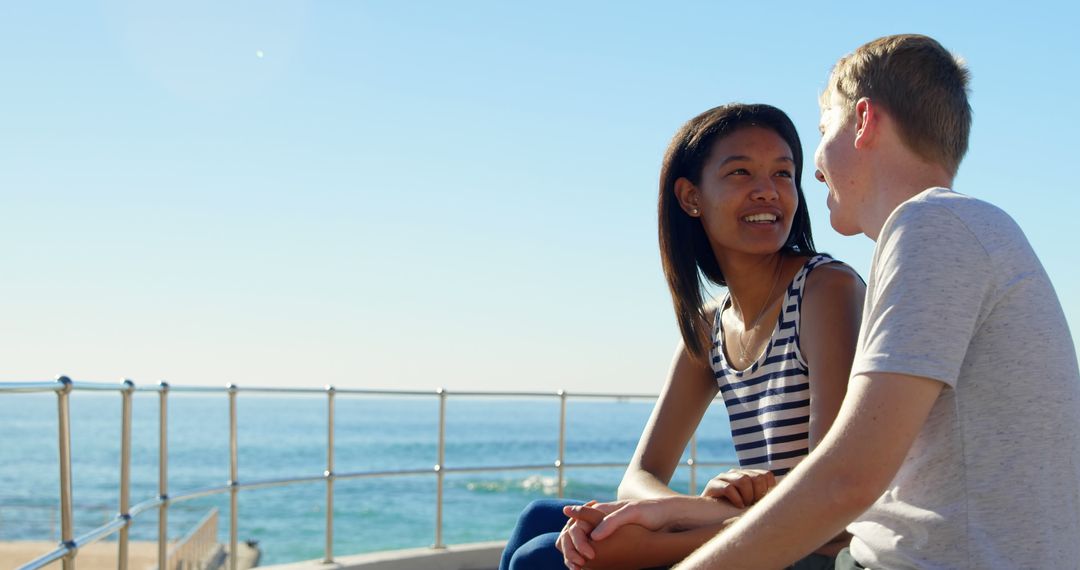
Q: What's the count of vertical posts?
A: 8